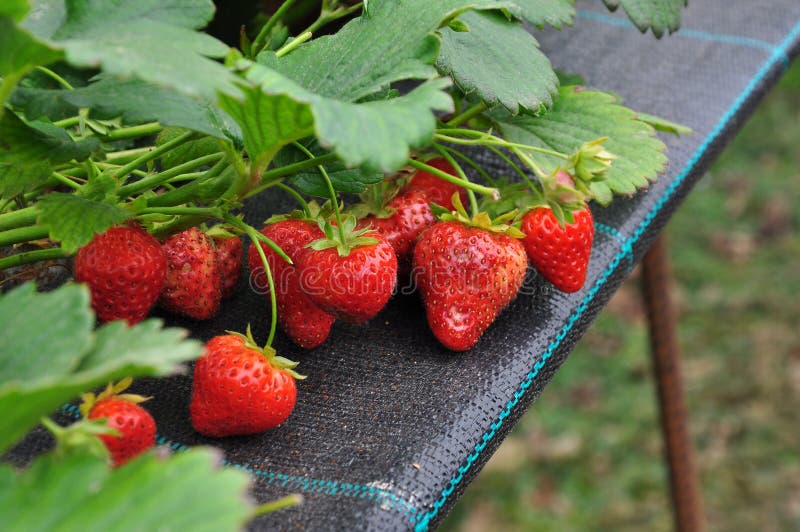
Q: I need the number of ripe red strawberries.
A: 11